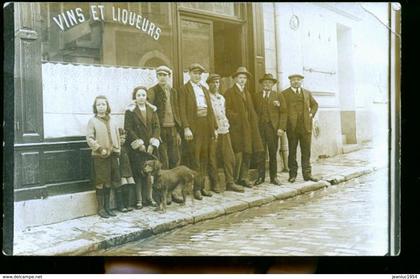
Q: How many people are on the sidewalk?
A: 8